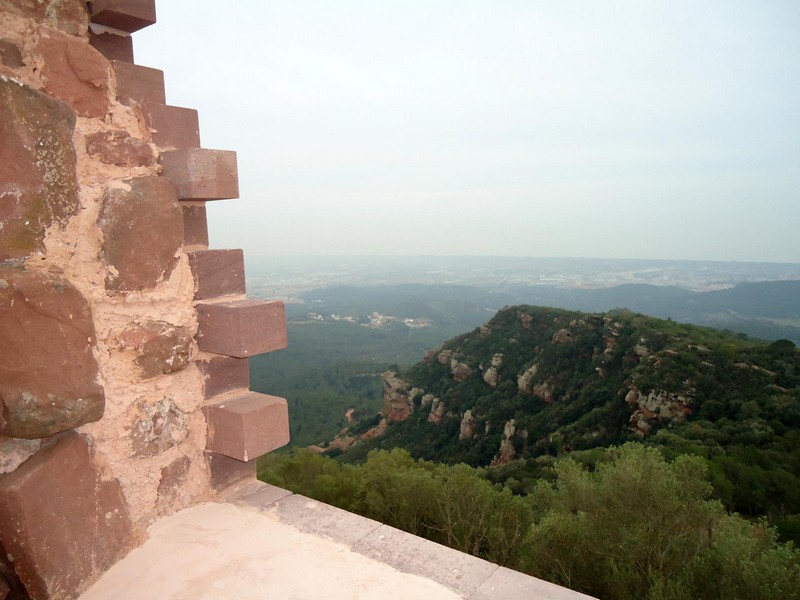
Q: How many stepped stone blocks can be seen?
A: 11